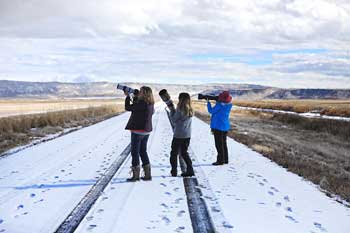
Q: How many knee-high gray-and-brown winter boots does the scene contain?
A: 2